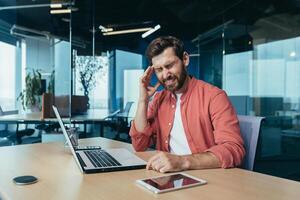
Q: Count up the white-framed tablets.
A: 1